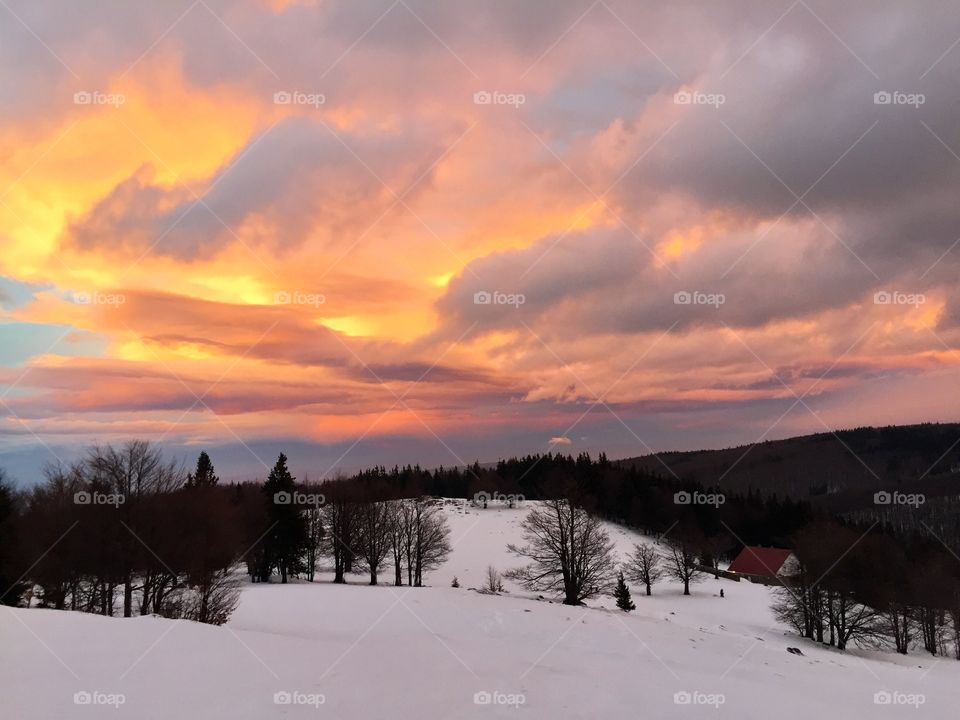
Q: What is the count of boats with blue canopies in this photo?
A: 0